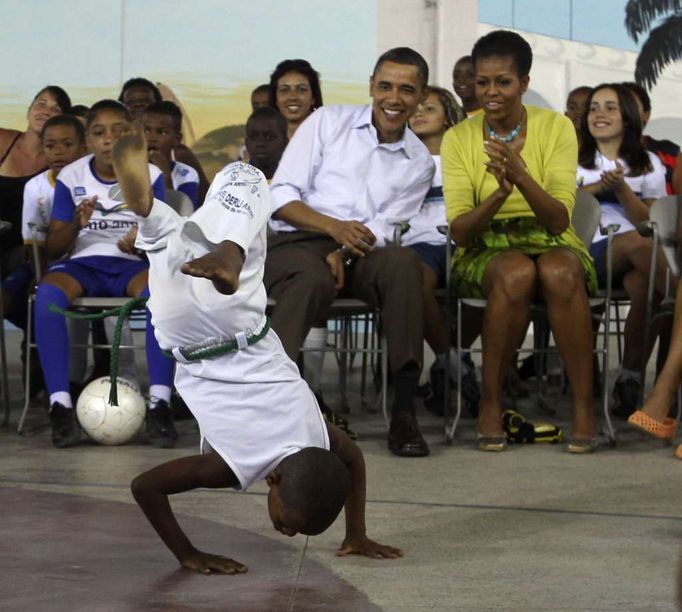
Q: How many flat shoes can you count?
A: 2